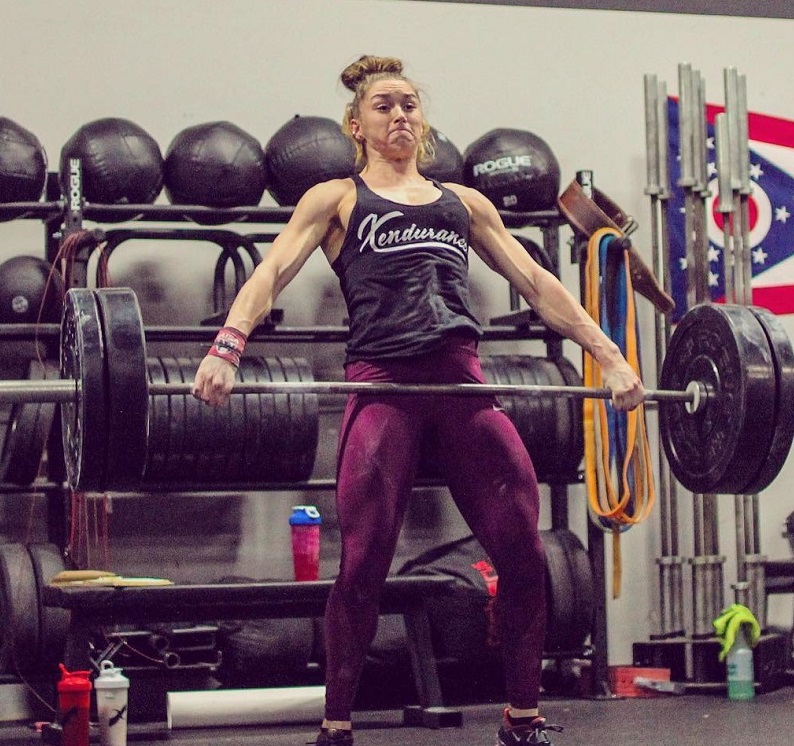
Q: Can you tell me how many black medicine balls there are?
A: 7